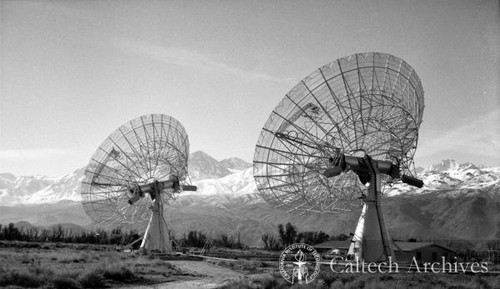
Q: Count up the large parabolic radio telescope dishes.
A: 2